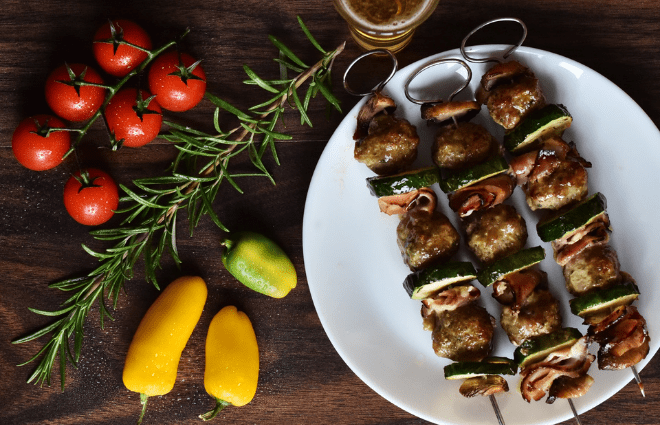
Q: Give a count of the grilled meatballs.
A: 9